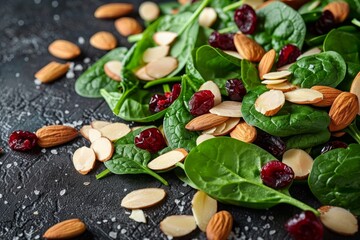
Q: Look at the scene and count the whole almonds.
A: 15